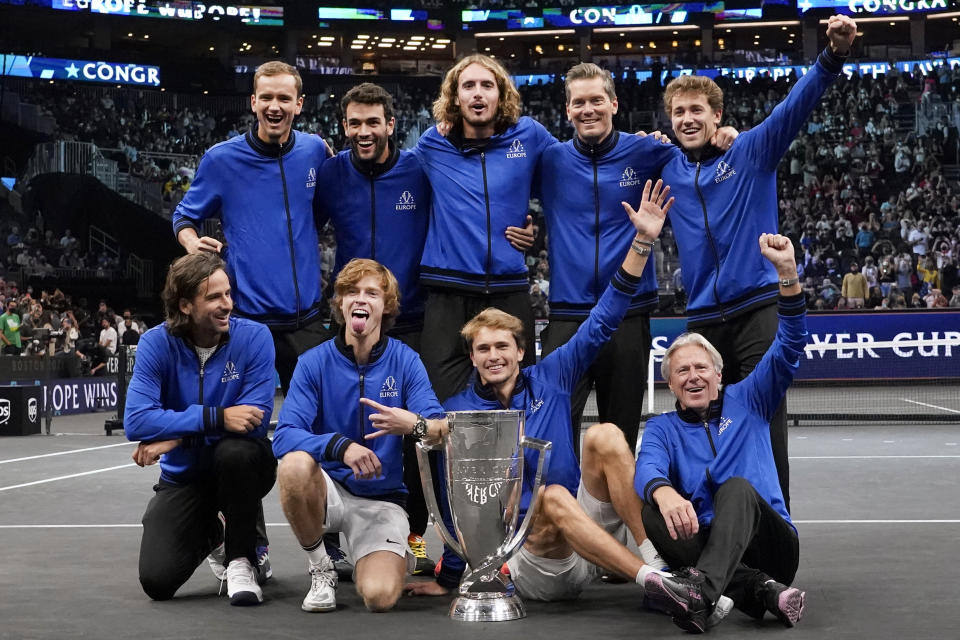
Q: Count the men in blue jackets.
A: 9